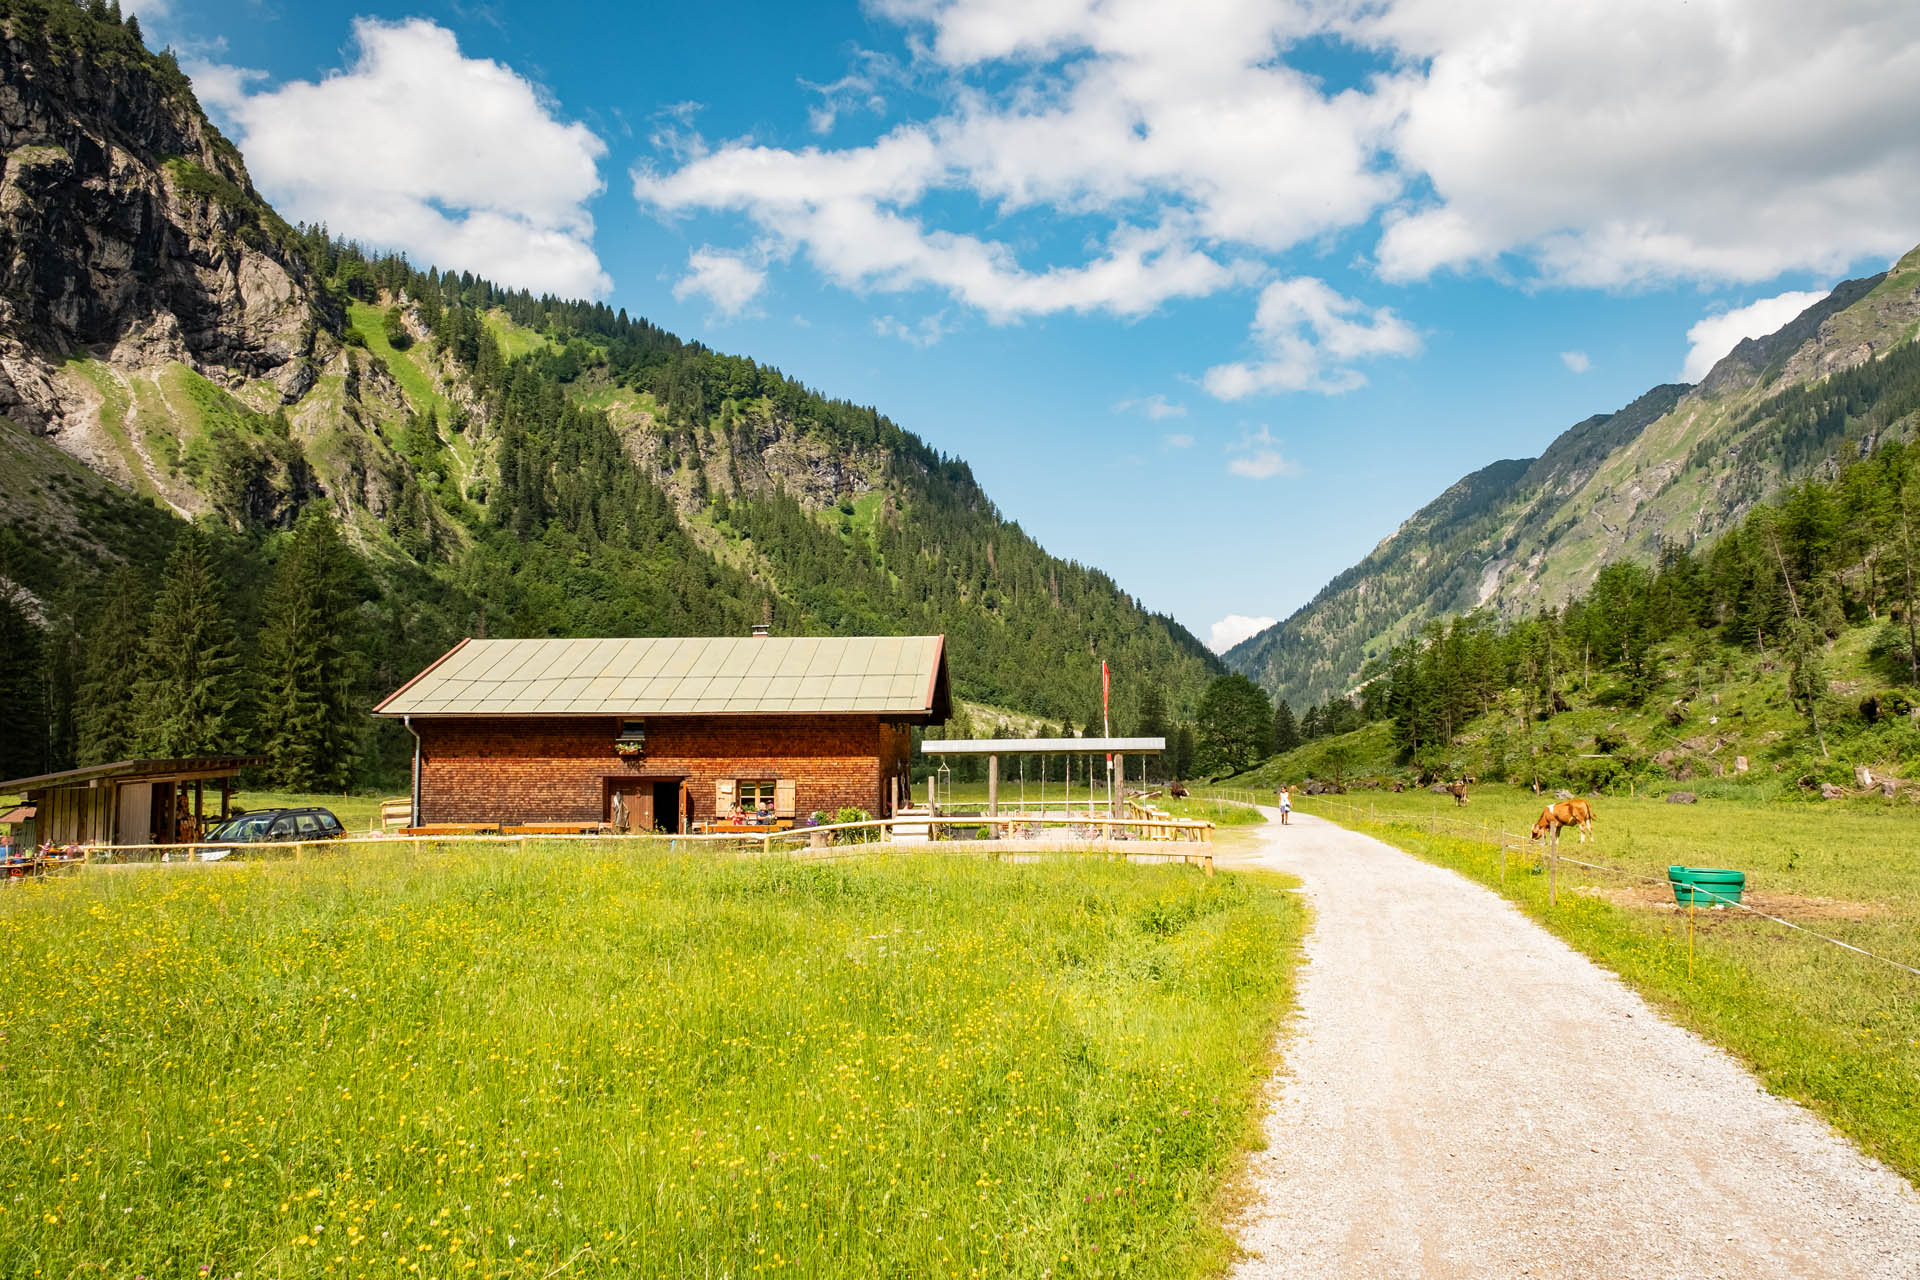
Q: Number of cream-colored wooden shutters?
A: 2